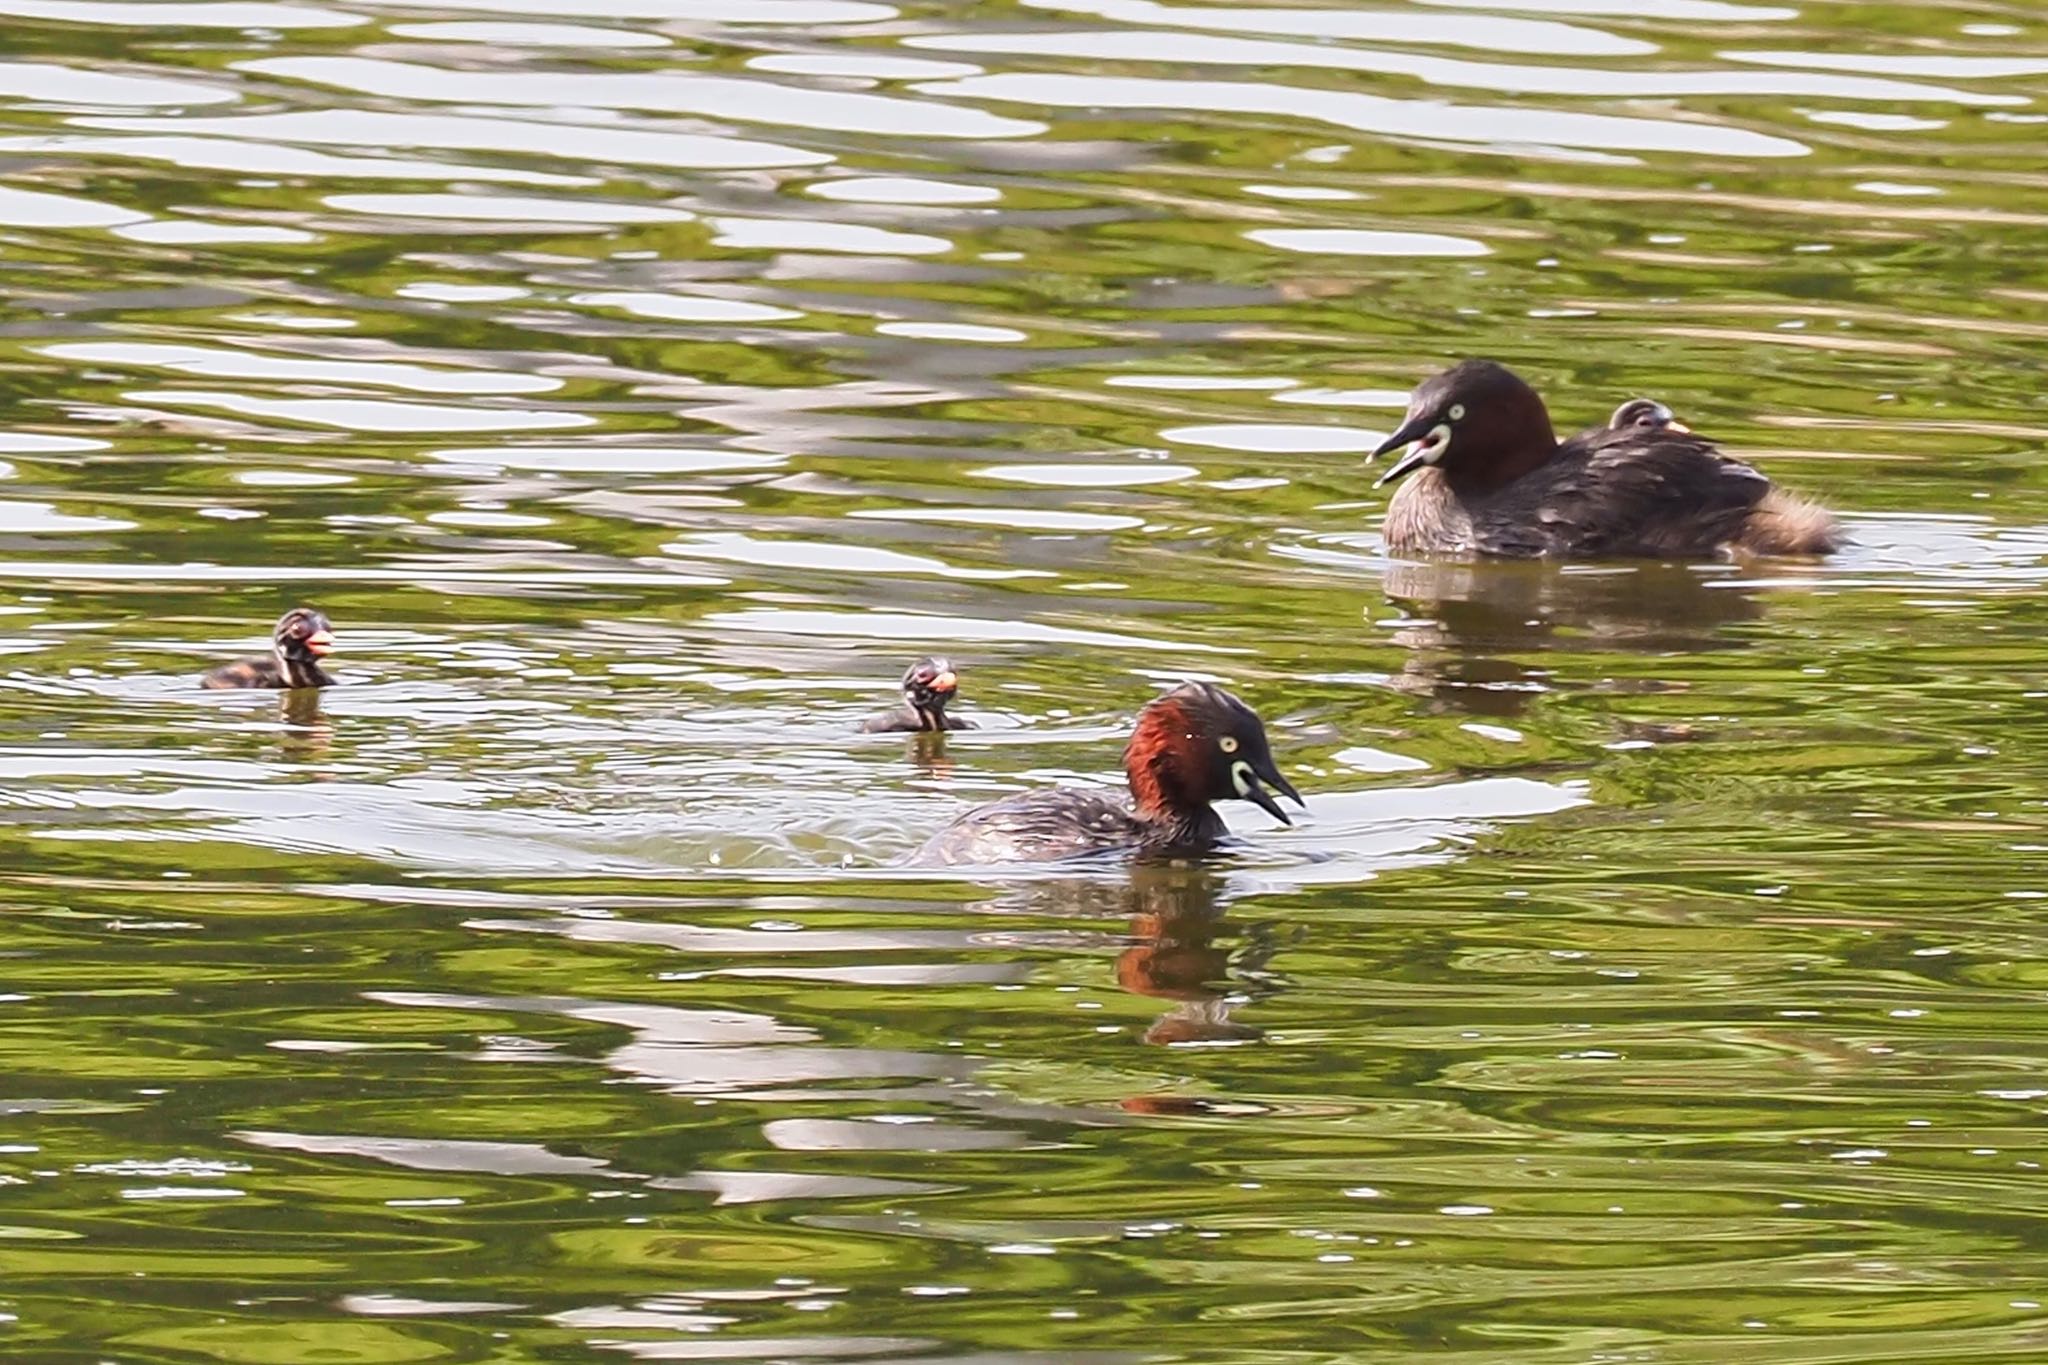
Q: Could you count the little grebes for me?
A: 5